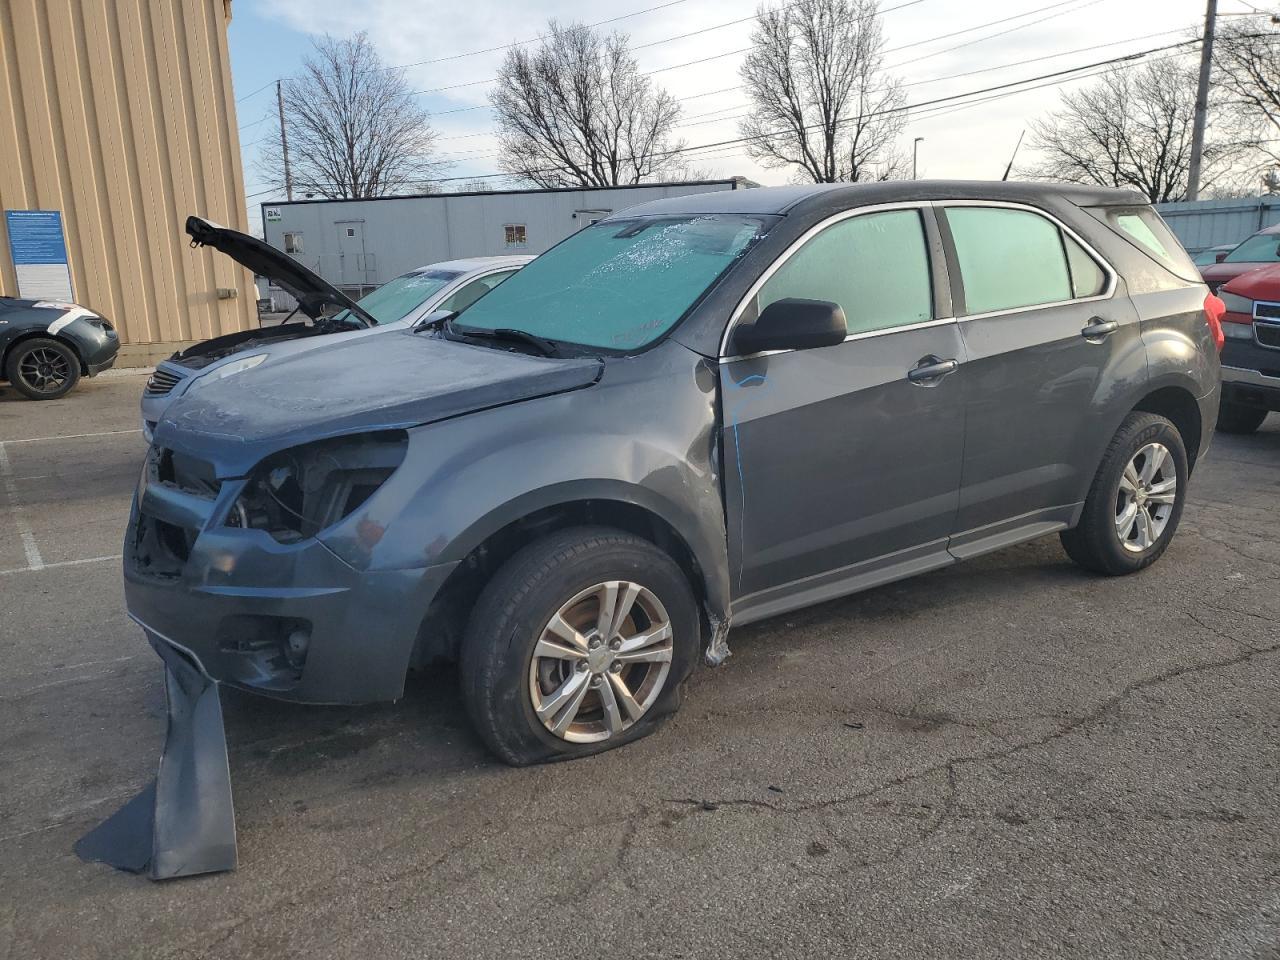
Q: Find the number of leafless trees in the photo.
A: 5